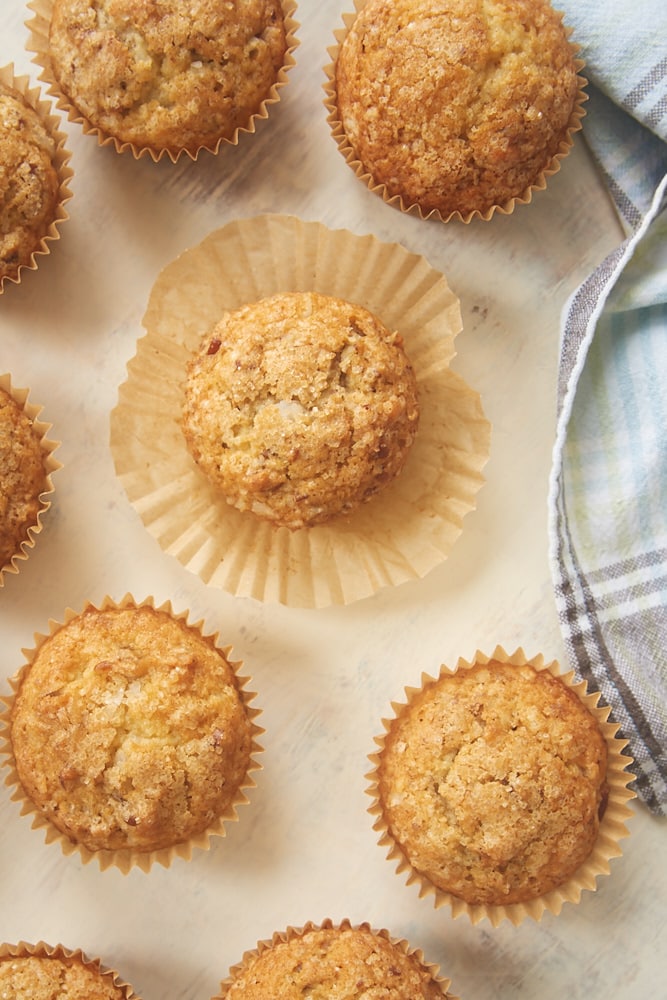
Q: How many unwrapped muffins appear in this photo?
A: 1